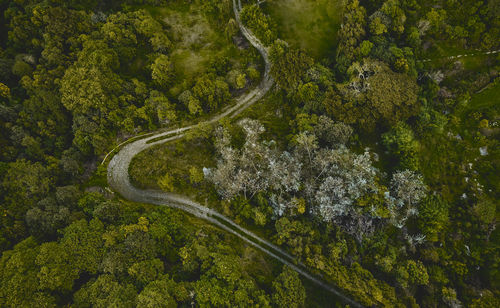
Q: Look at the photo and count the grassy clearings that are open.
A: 2